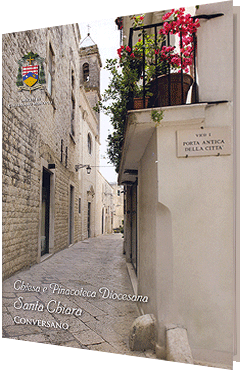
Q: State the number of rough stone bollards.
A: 2